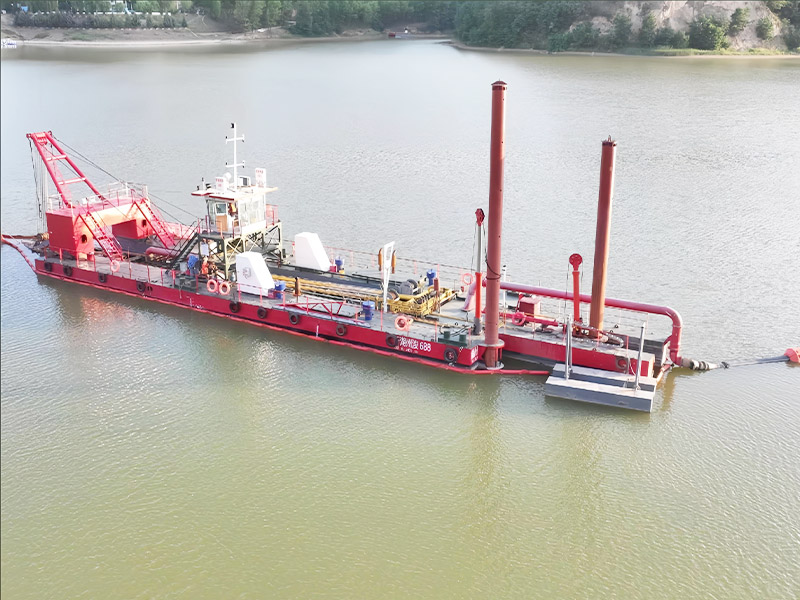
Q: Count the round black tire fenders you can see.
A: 11